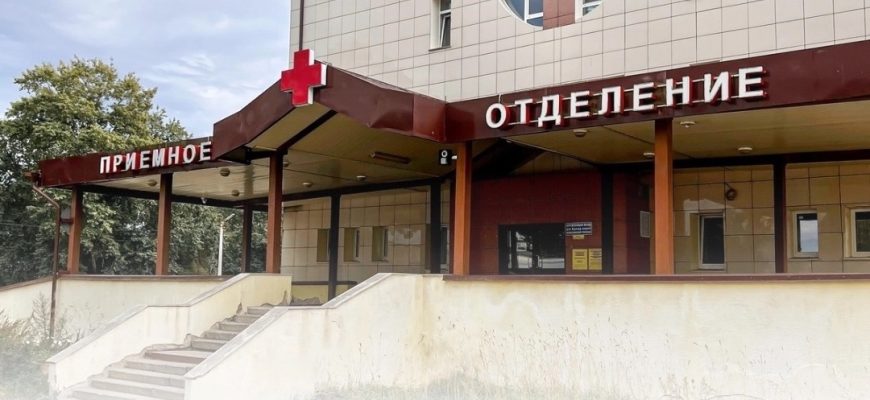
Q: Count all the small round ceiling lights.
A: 10